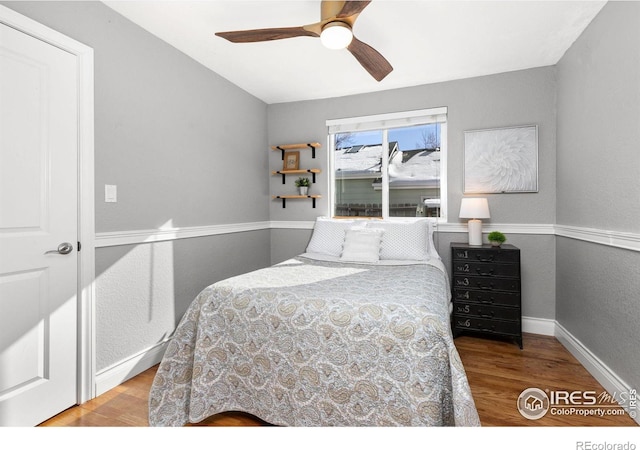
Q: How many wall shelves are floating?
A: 3